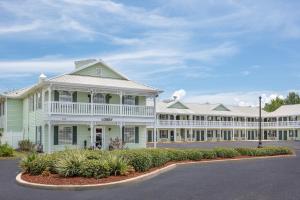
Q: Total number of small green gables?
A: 2